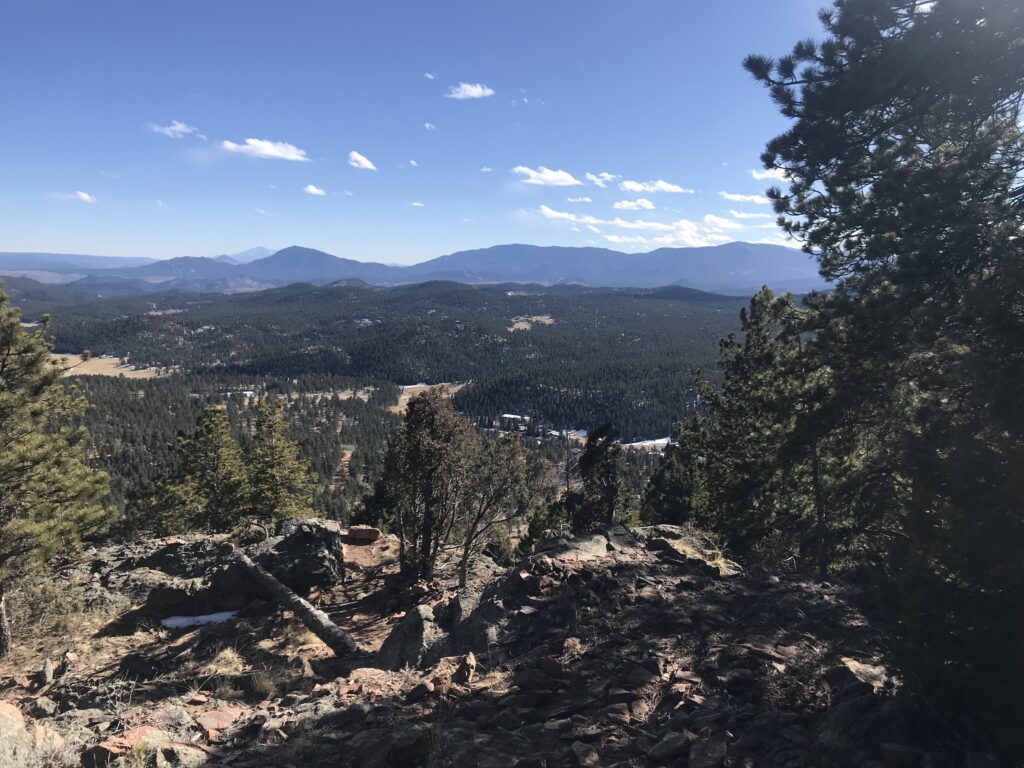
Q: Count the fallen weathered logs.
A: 1